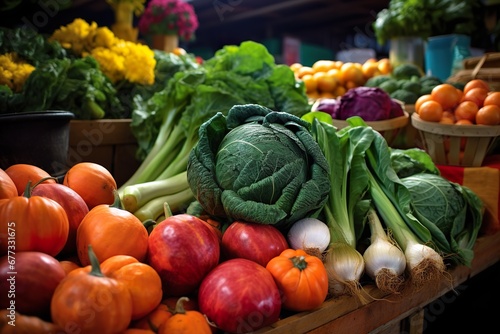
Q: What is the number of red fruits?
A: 5